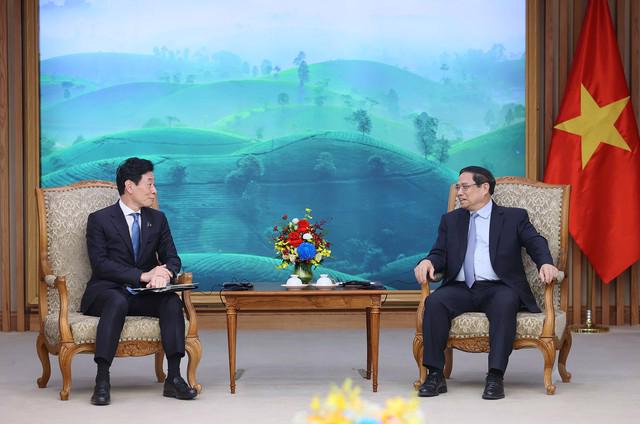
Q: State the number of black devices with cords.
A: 2